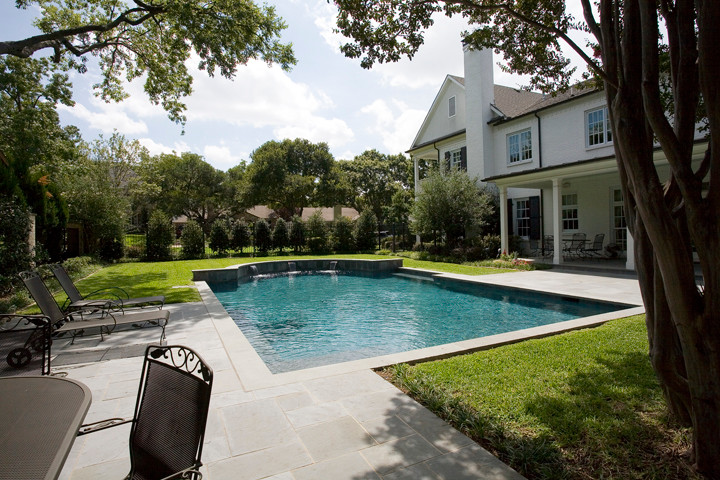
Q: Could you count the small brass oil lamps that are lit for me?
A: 0